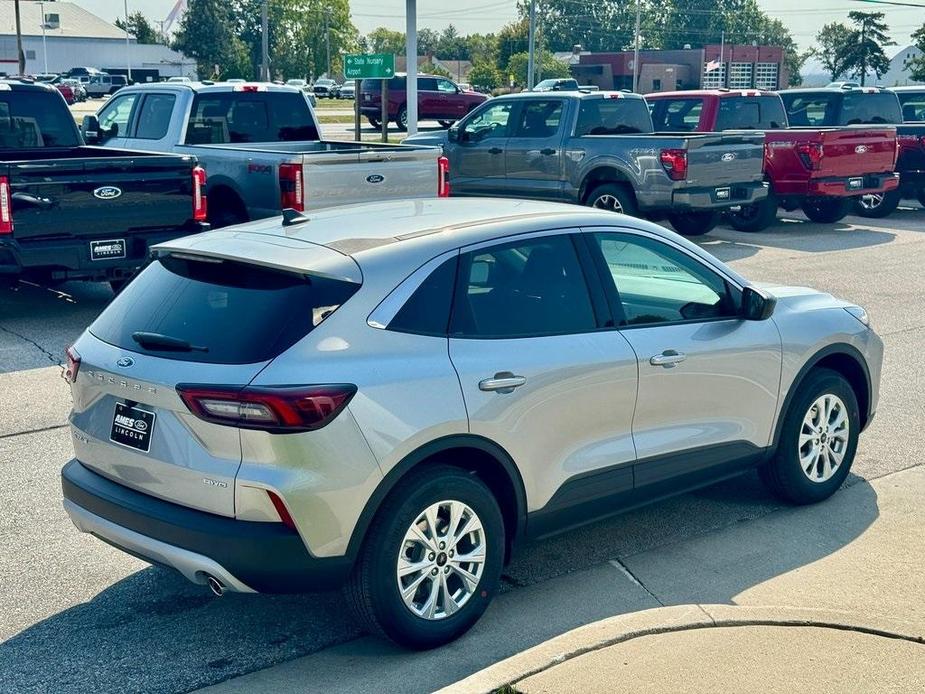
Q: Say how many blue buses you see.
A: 0